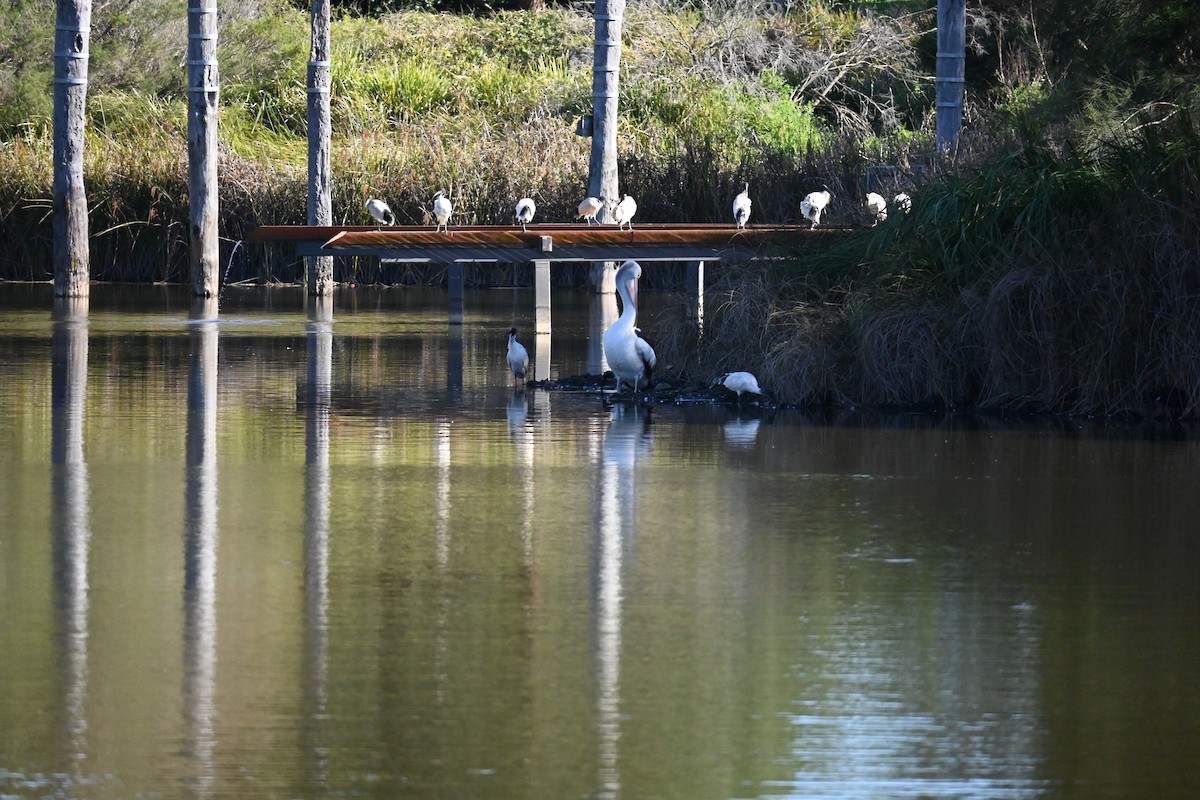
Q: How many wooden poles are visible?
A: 5